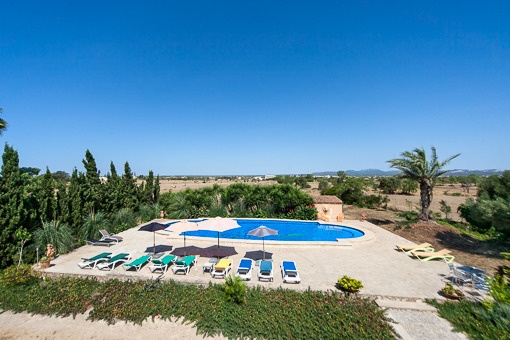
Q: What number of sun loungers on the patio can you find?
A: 13